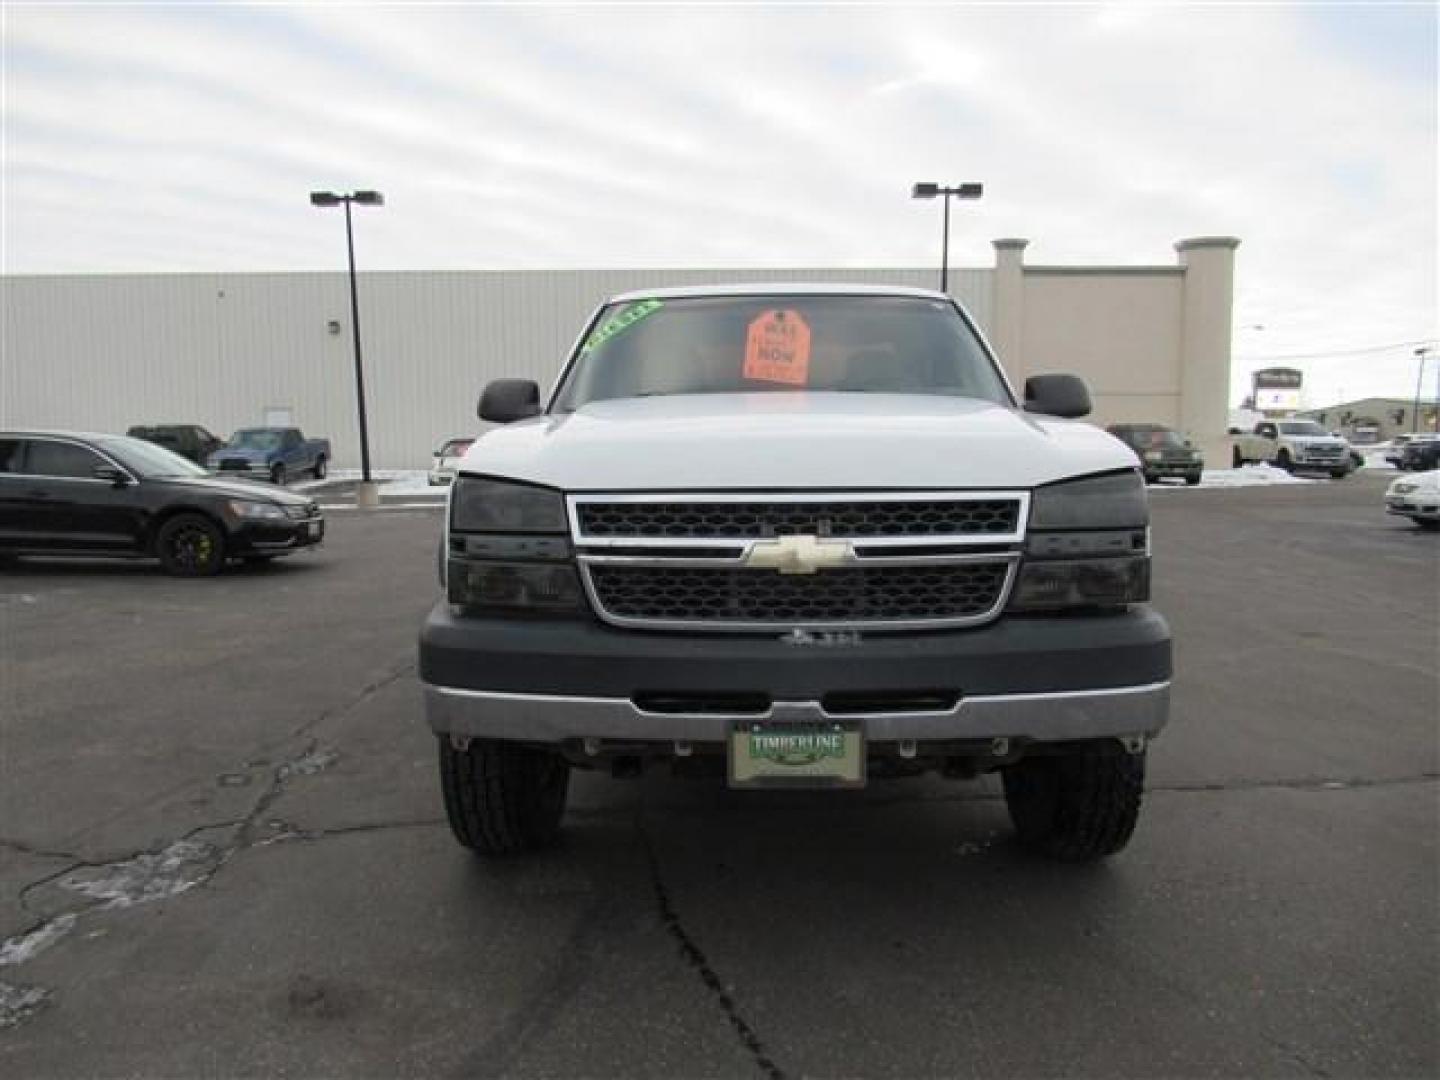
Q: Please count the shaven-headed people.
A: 0